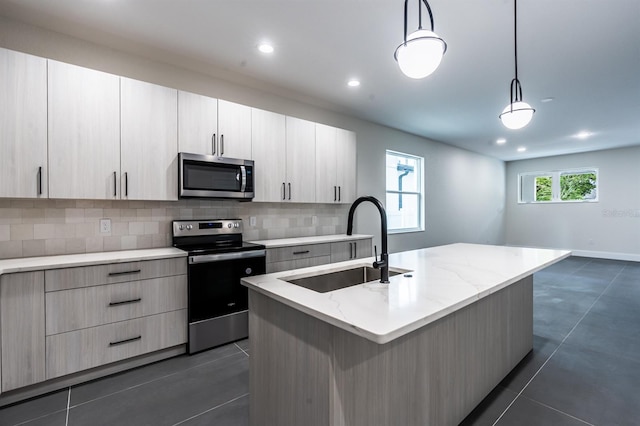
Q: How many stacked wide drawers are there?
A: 3